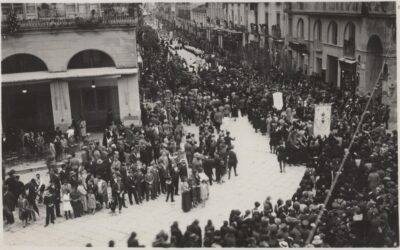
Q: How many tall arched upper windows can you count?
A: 4